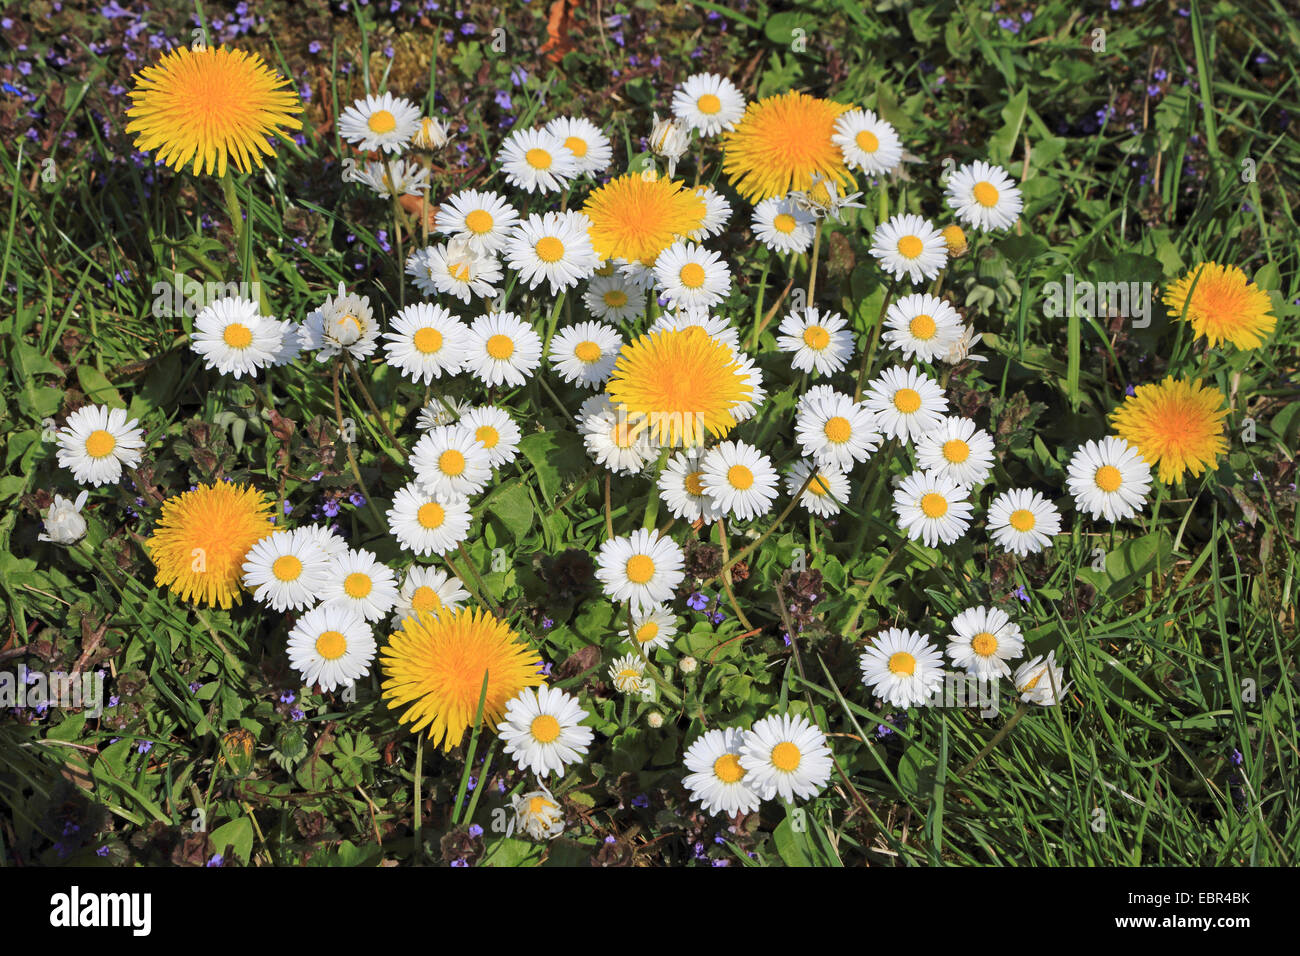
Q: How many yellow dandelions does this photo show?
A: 8